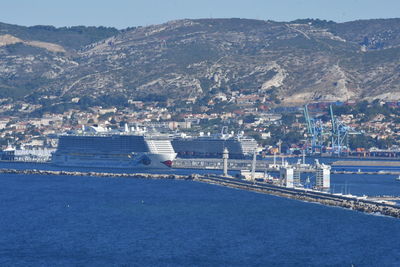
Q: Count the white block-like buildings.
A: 2